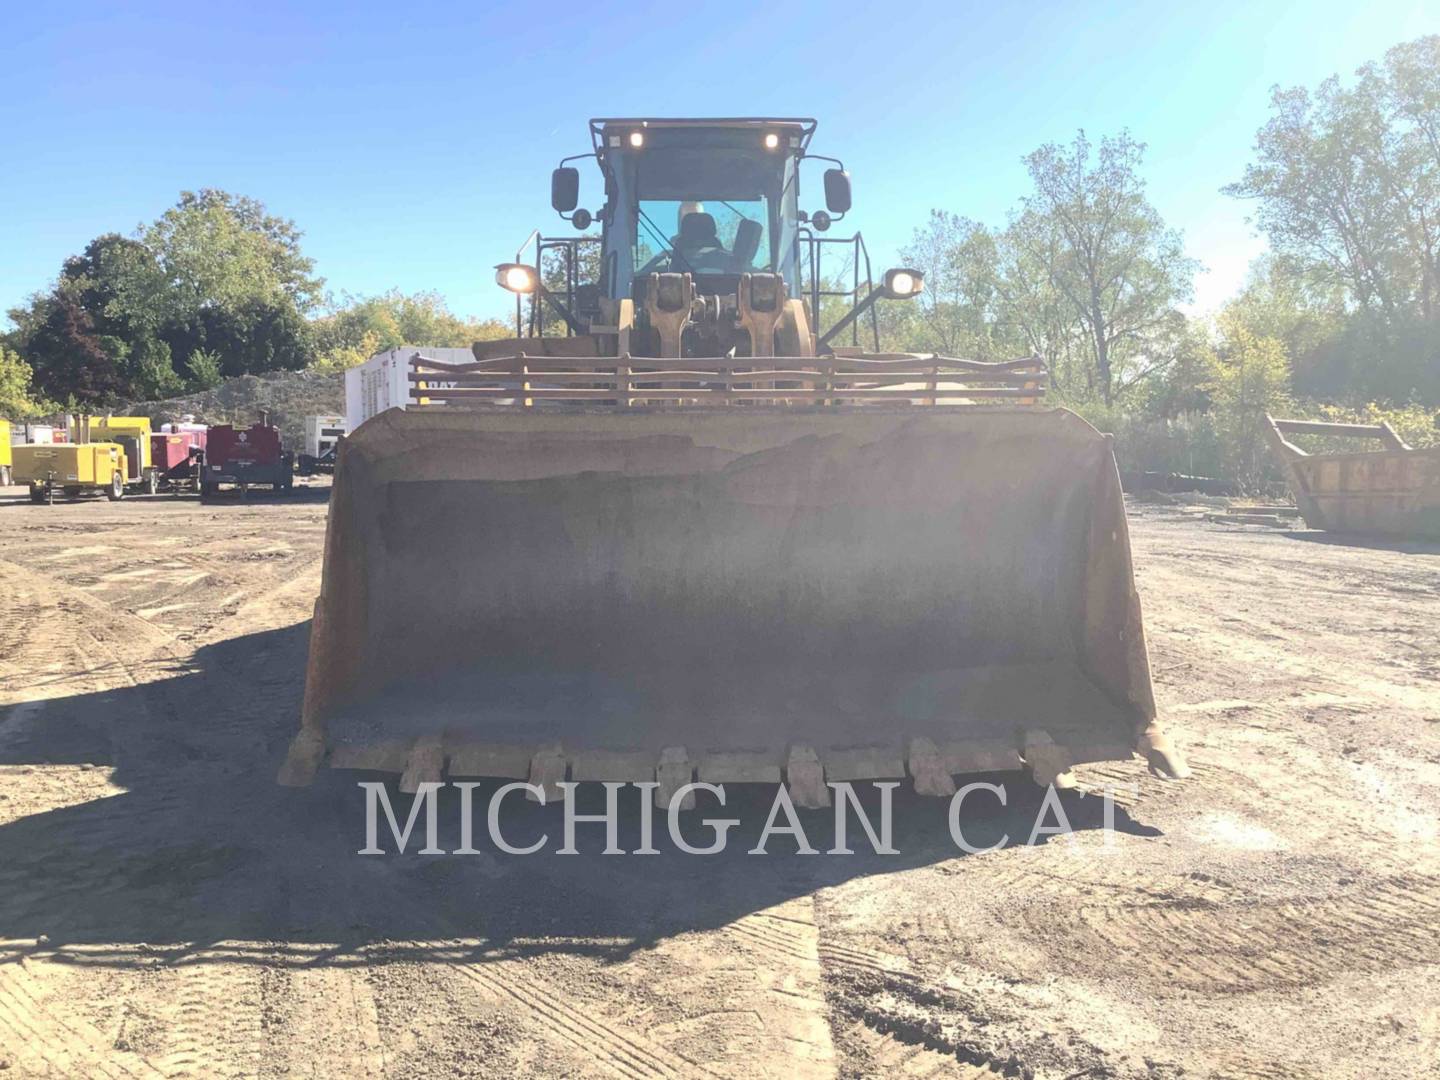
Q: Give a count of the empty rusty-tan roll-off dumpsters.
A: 1